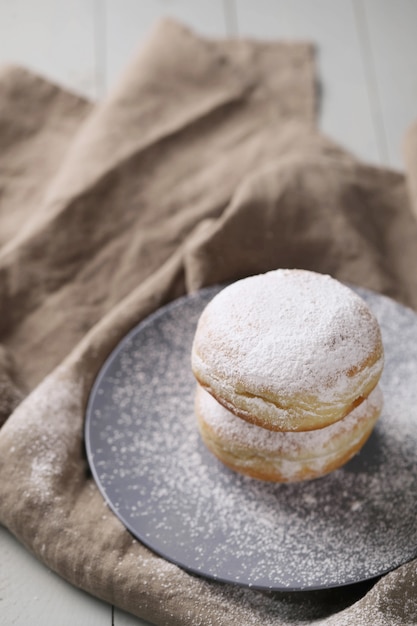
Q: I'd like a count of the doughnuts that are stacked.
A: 2